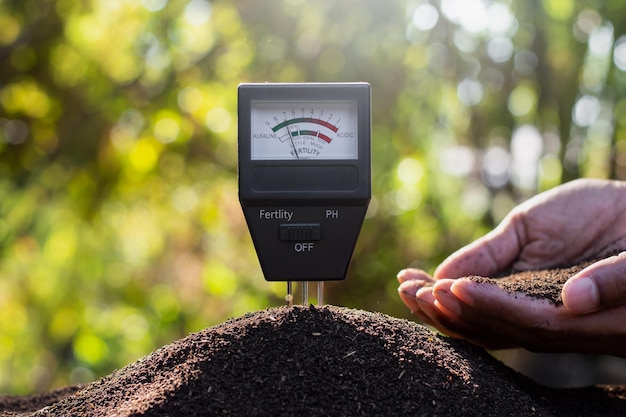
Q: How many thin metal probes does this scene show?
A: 3